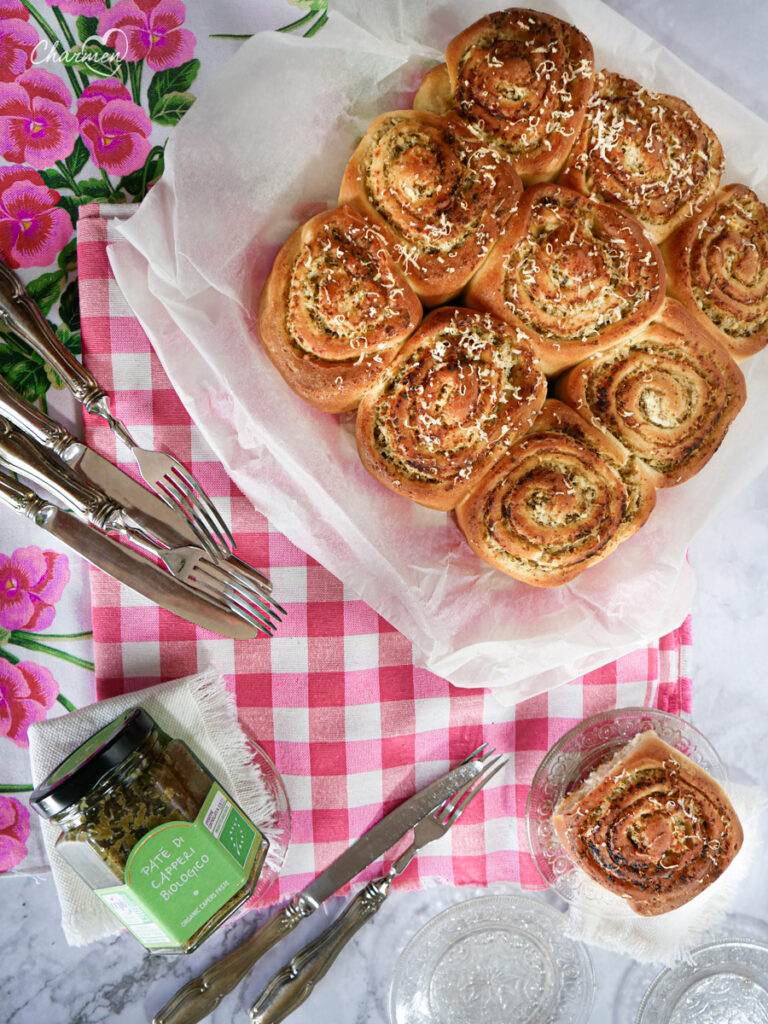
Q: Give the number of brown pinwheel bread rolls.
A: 10